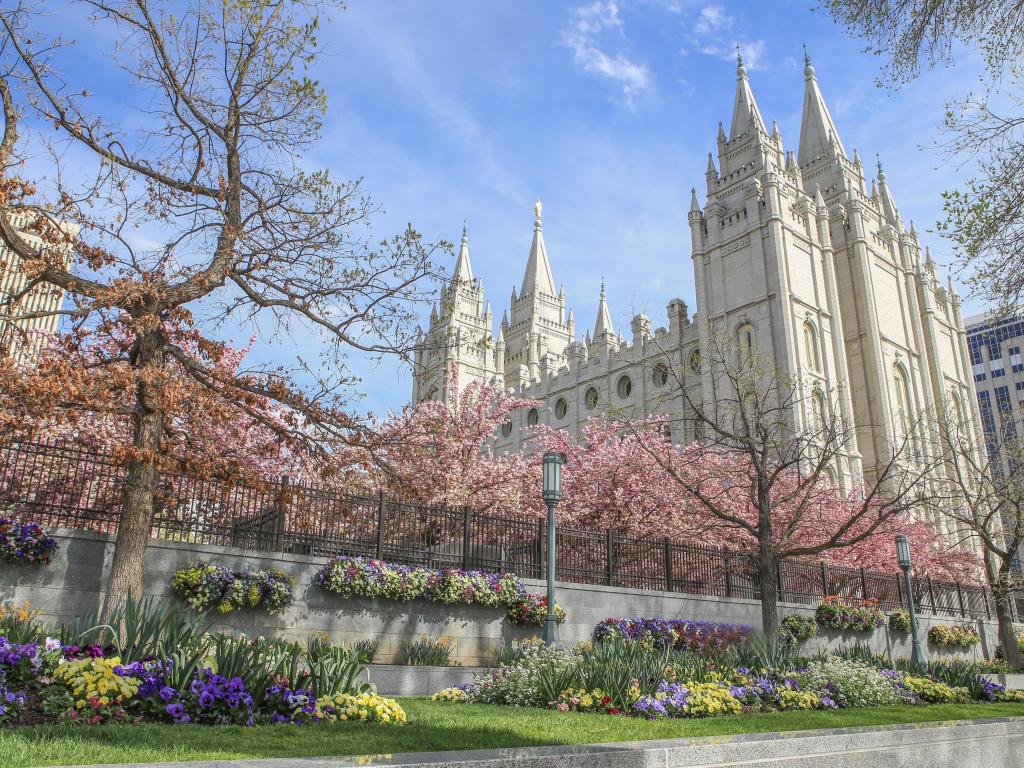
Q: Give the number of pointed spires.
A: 6